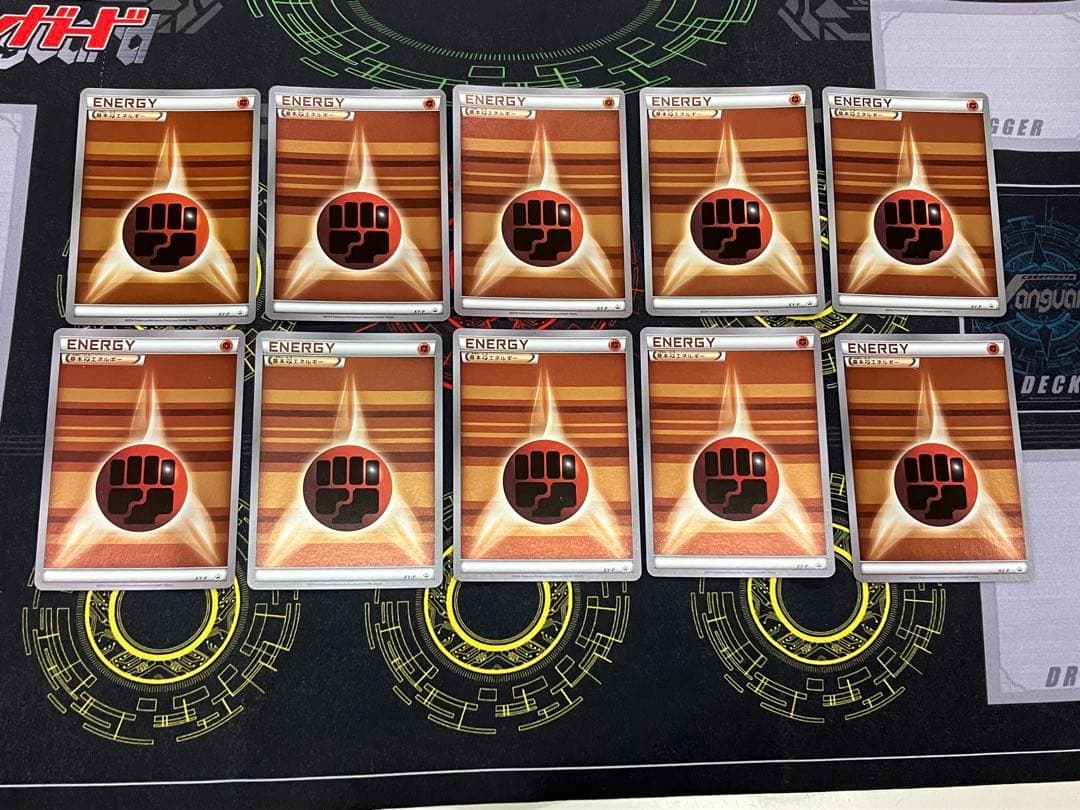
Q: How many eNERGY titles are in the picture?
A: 10